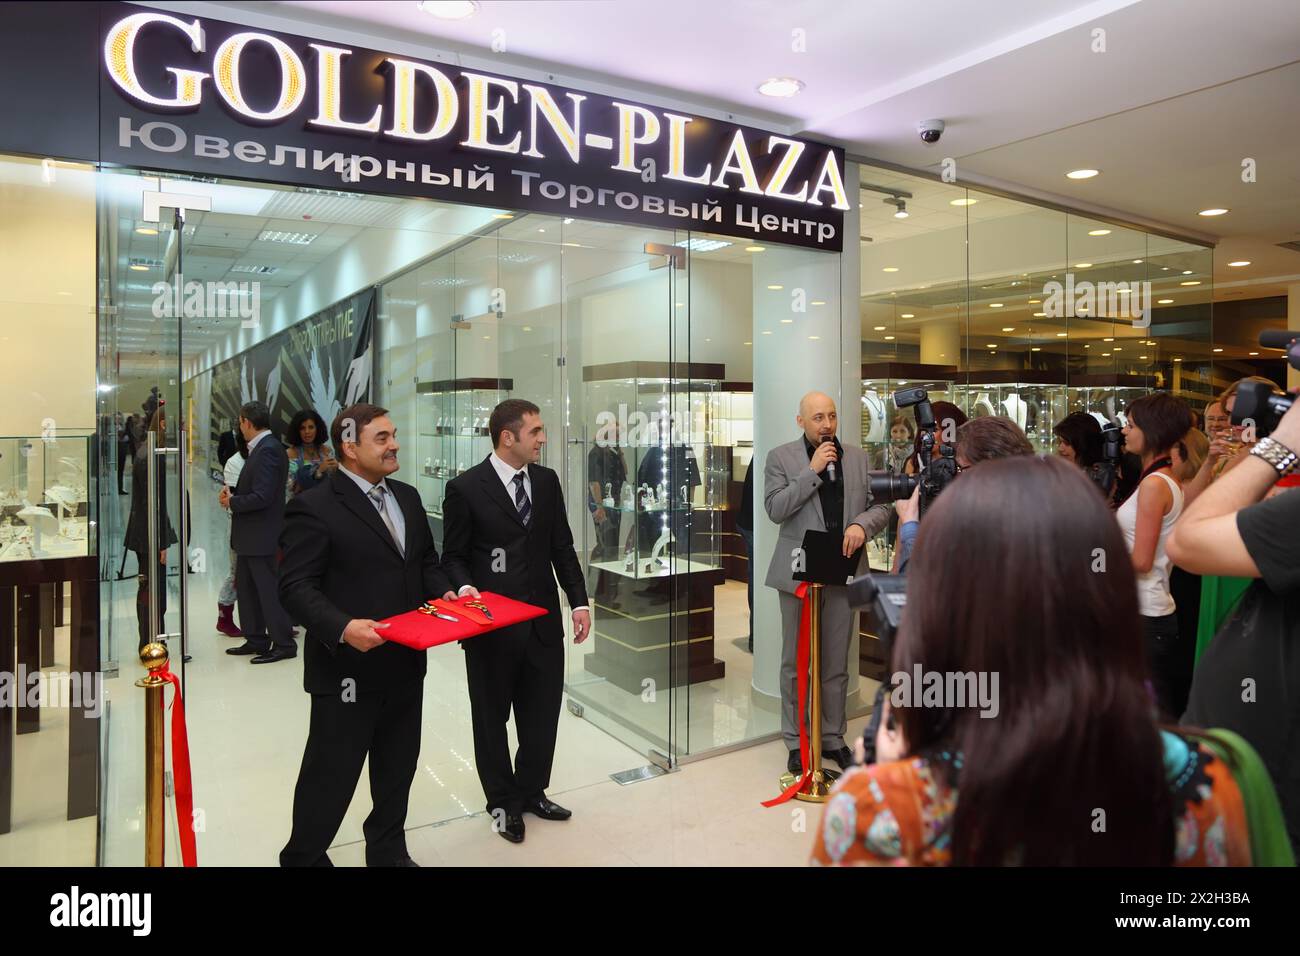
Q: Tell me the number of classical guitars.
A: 0